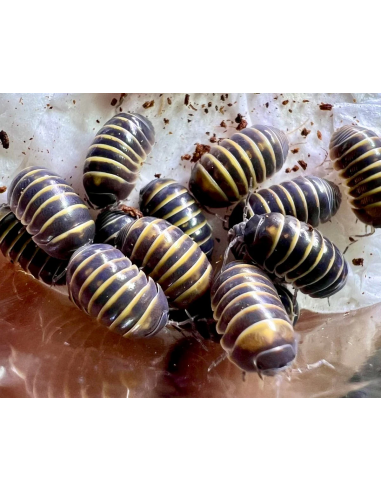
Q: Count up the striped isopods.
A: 13